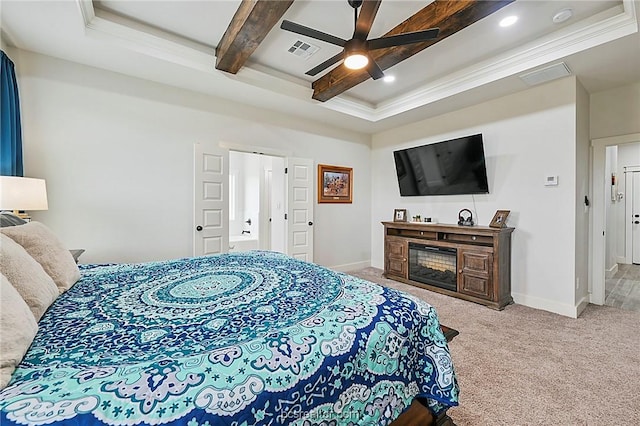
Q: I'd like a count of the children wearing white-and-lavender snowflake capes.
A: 0